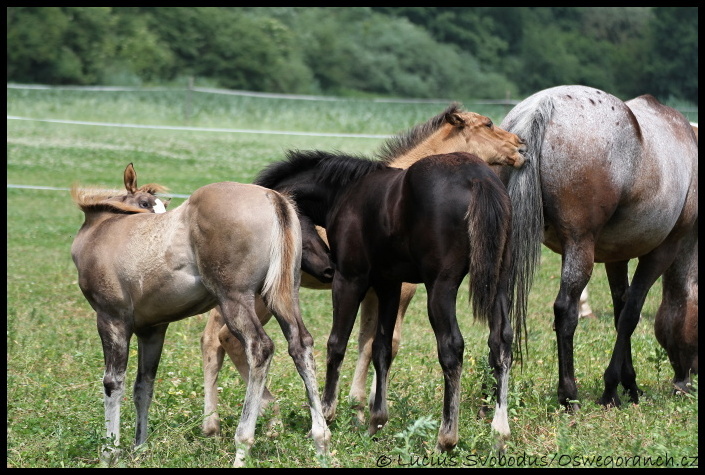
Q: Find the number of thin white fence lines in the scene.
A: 3